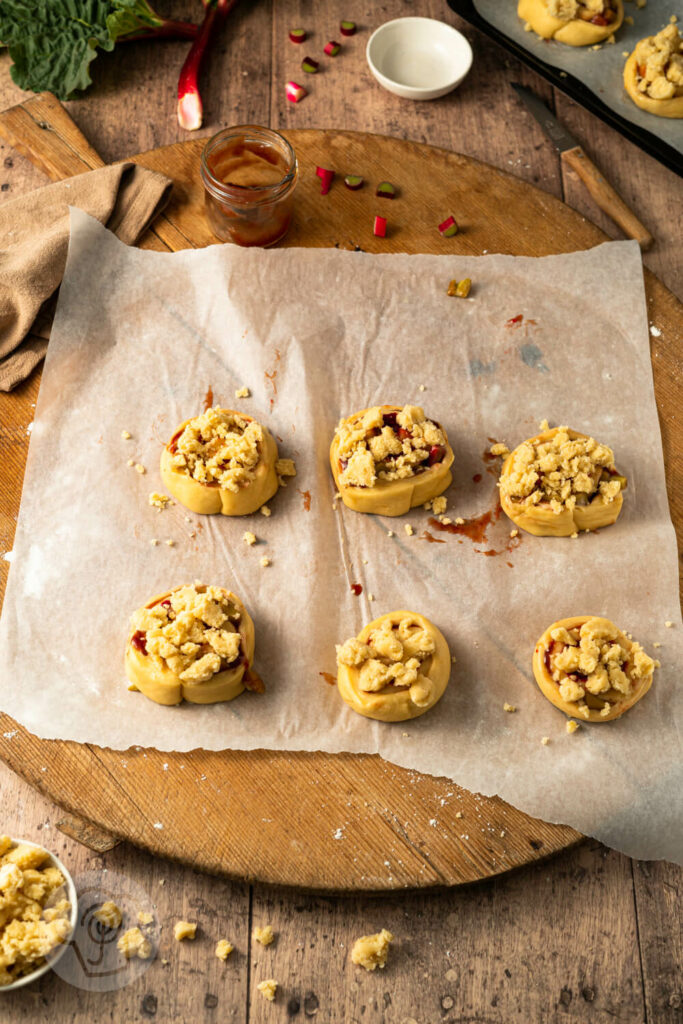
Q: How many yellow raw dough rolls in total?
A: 8